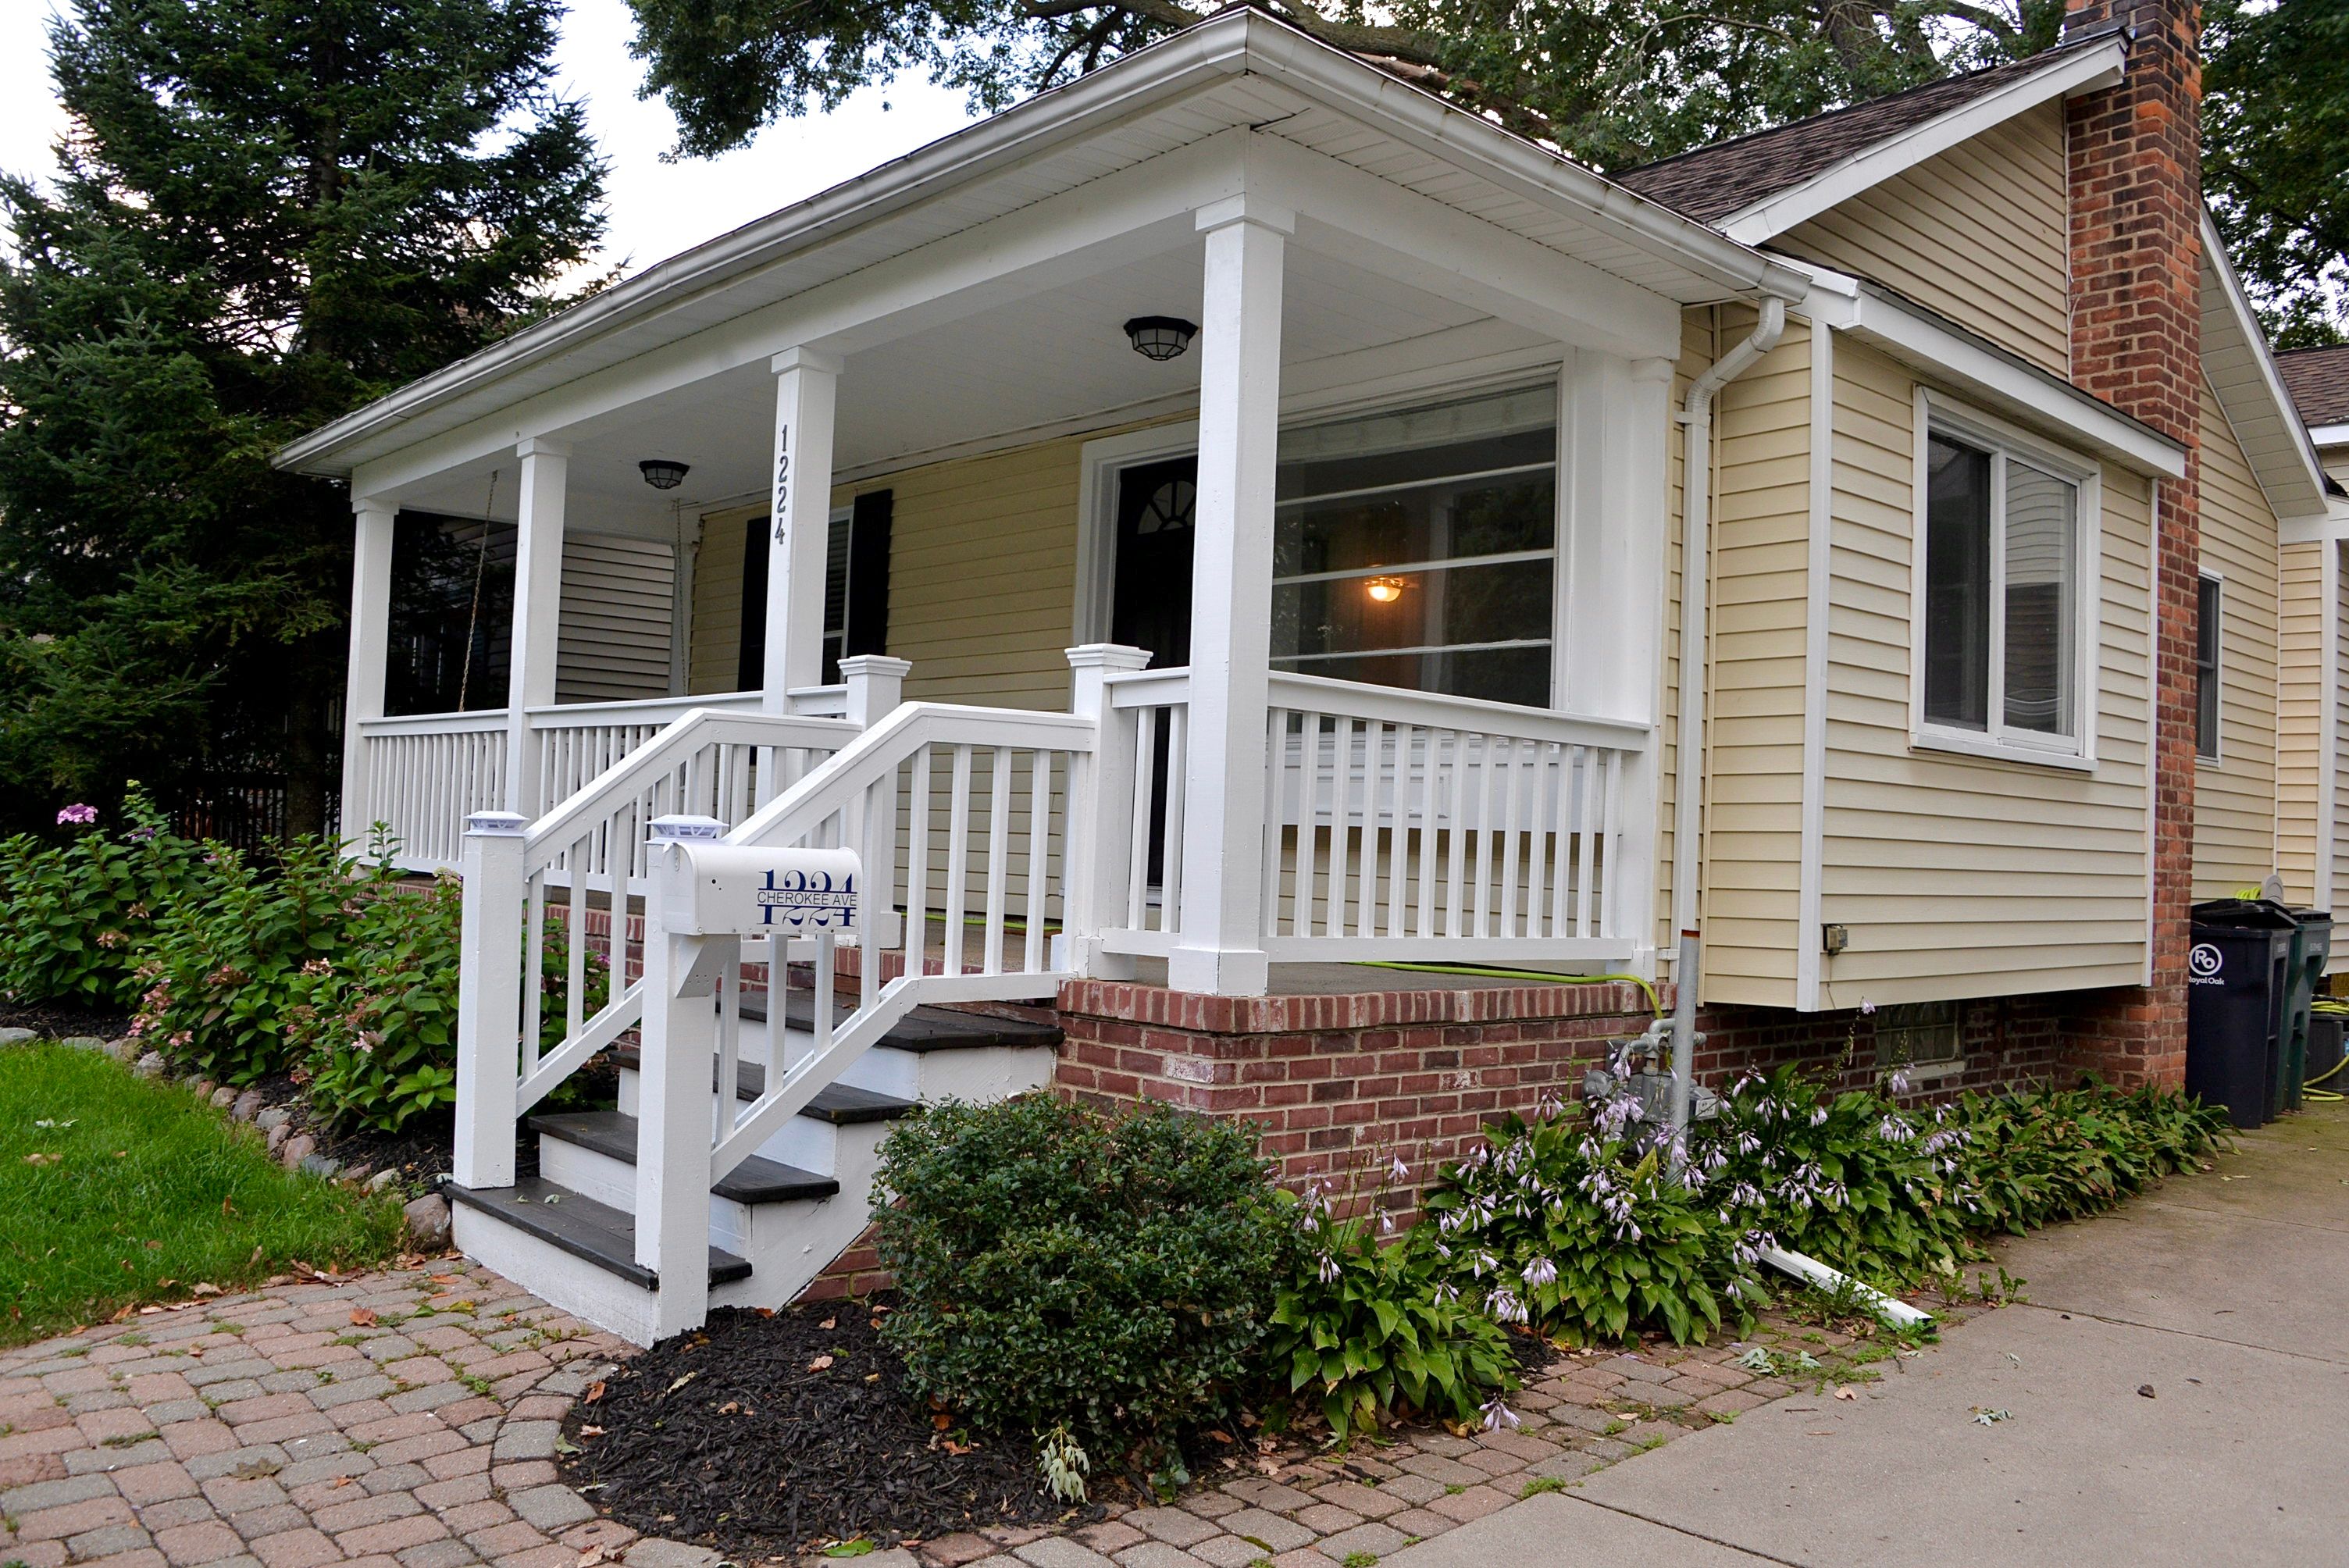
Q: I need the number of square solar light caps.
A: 2